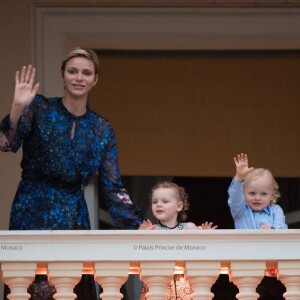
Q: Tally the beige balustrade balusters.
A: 7